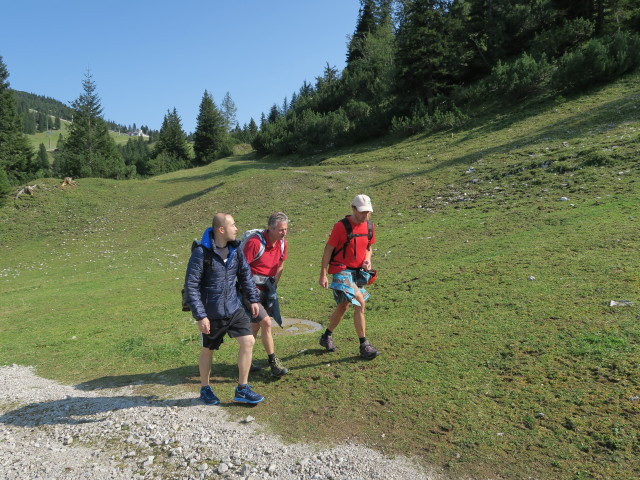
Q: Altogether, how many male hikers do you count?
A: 3